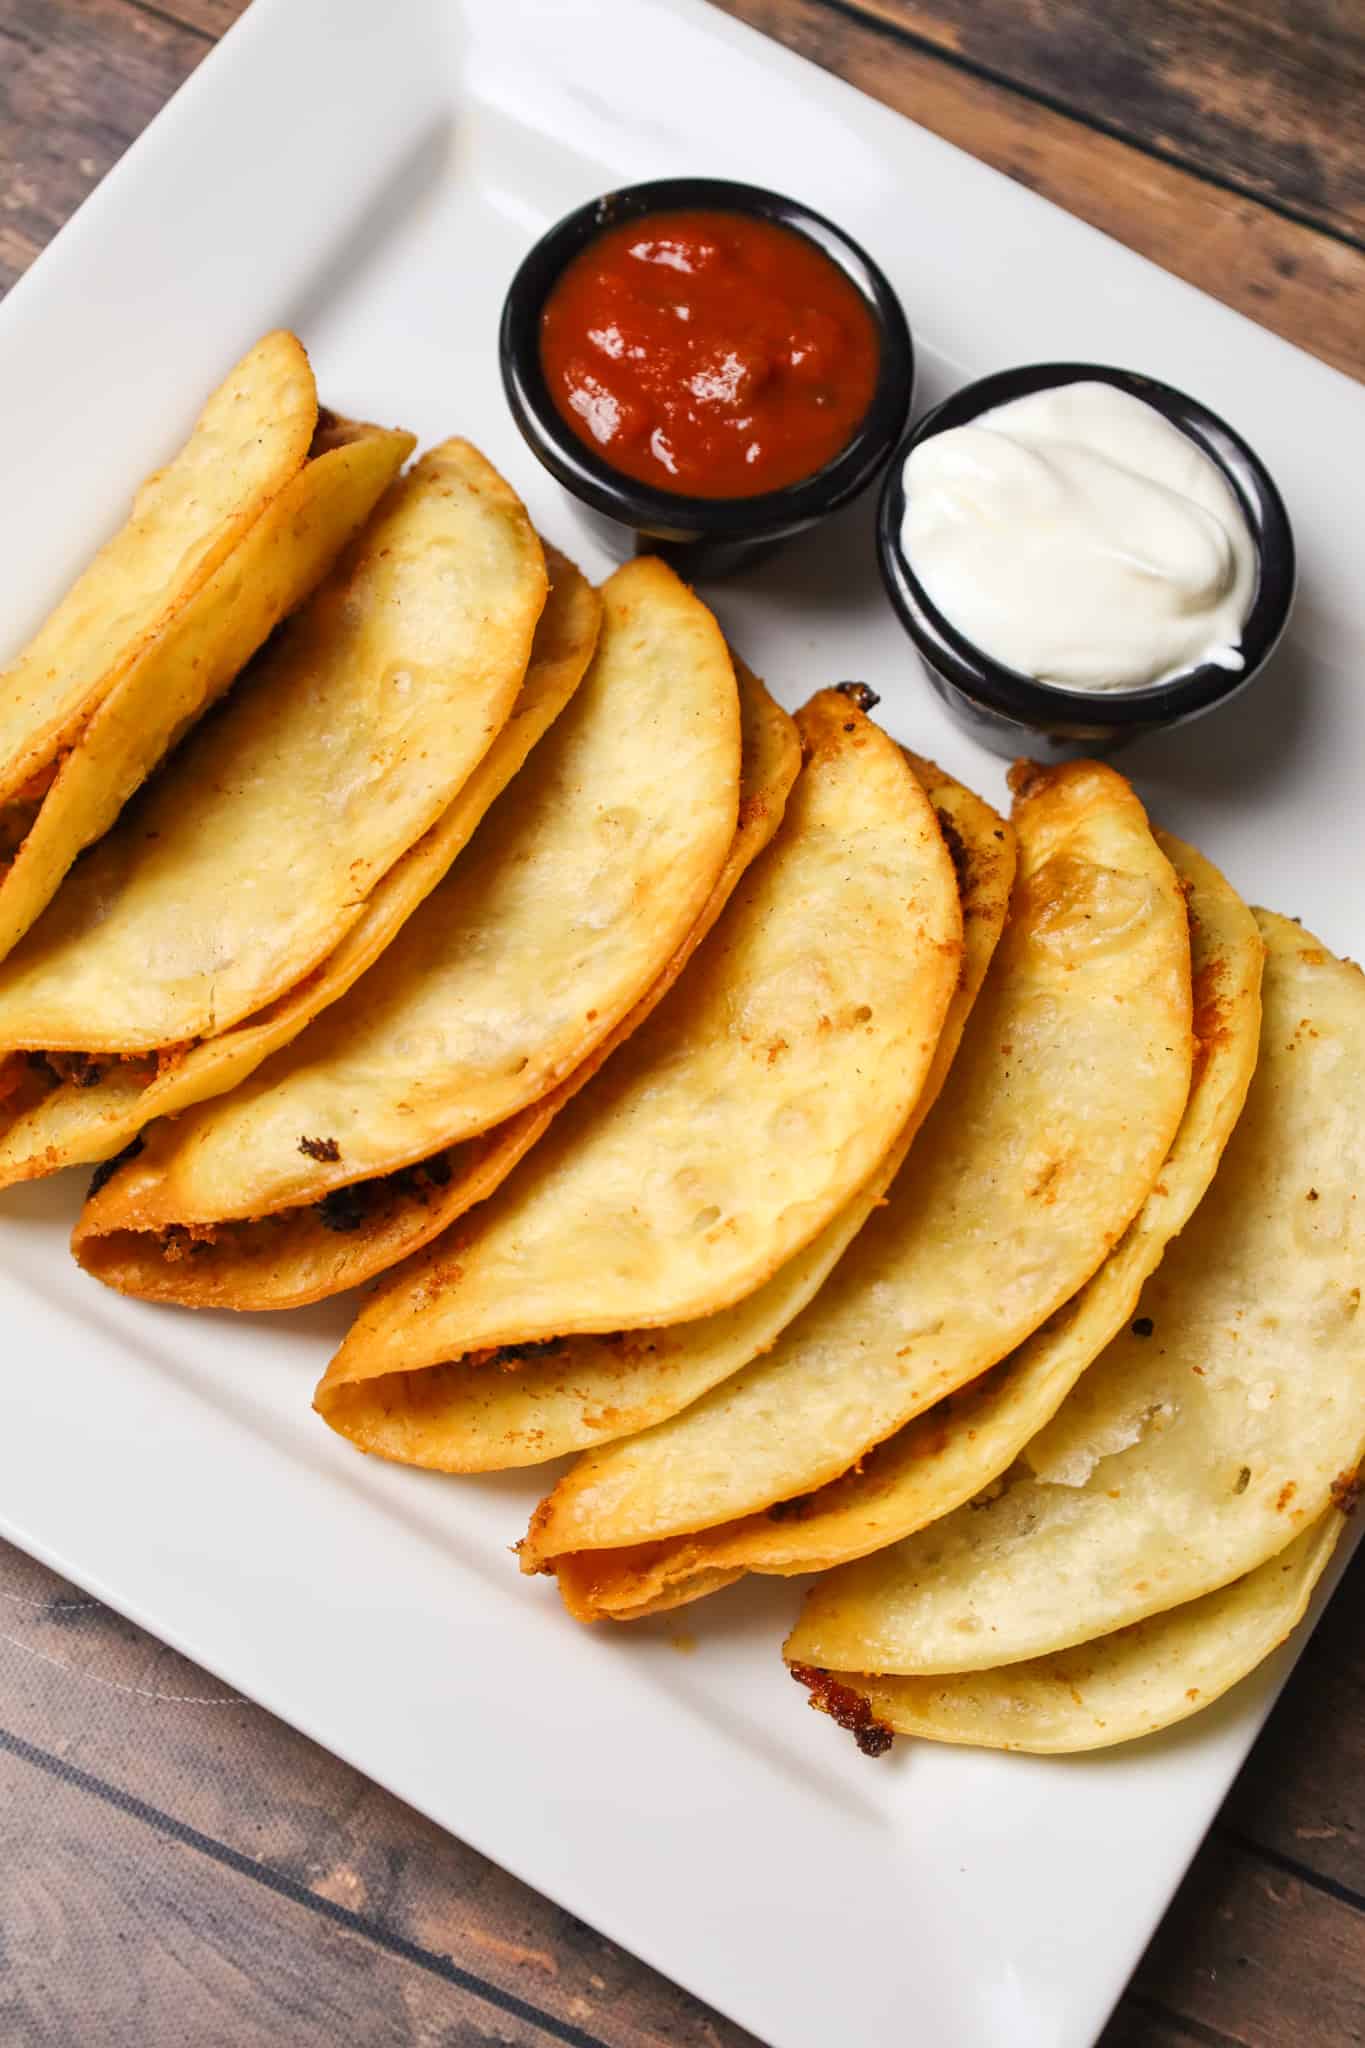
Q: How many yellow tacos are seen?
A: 6